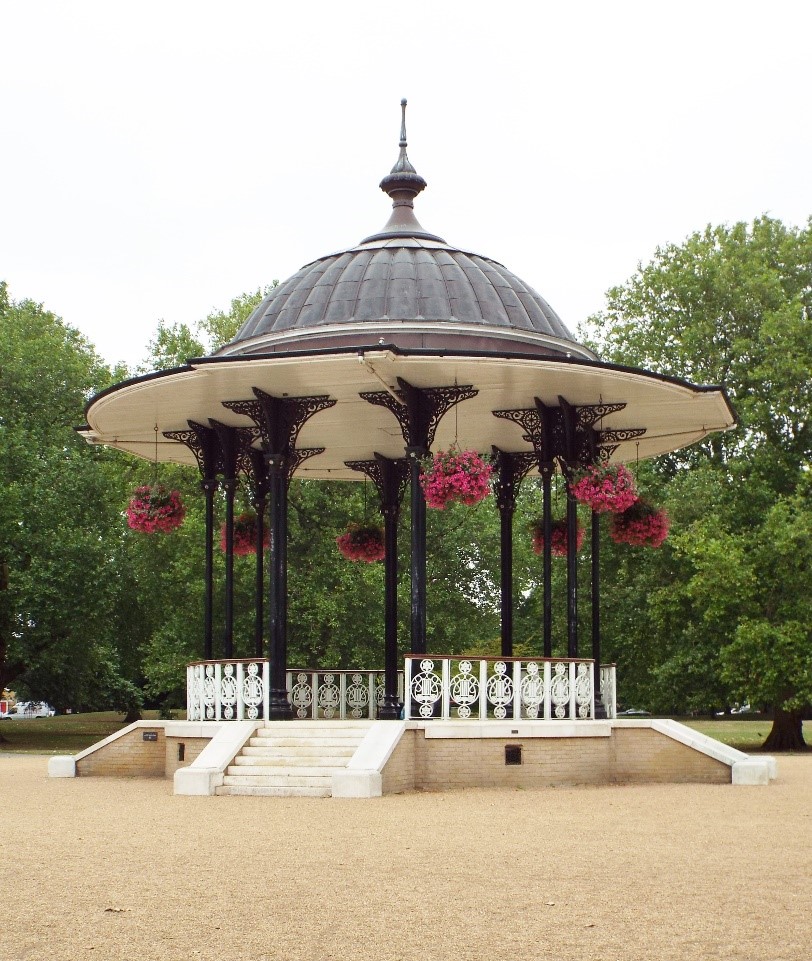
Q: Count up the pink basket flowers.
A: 7